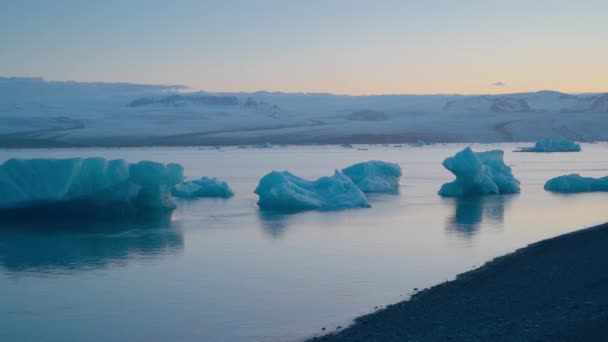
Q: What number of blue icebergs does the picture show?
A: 7